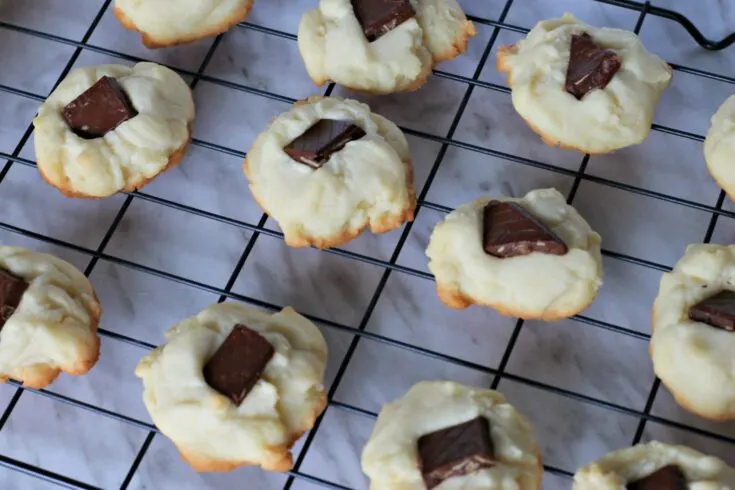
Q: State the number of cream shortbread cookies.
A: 12